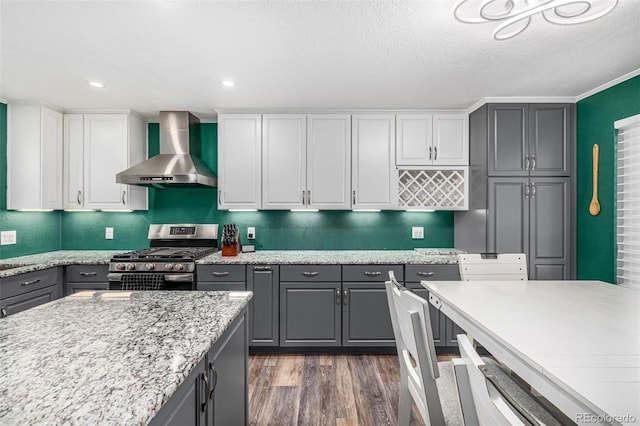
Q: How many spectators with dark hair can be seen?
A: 0